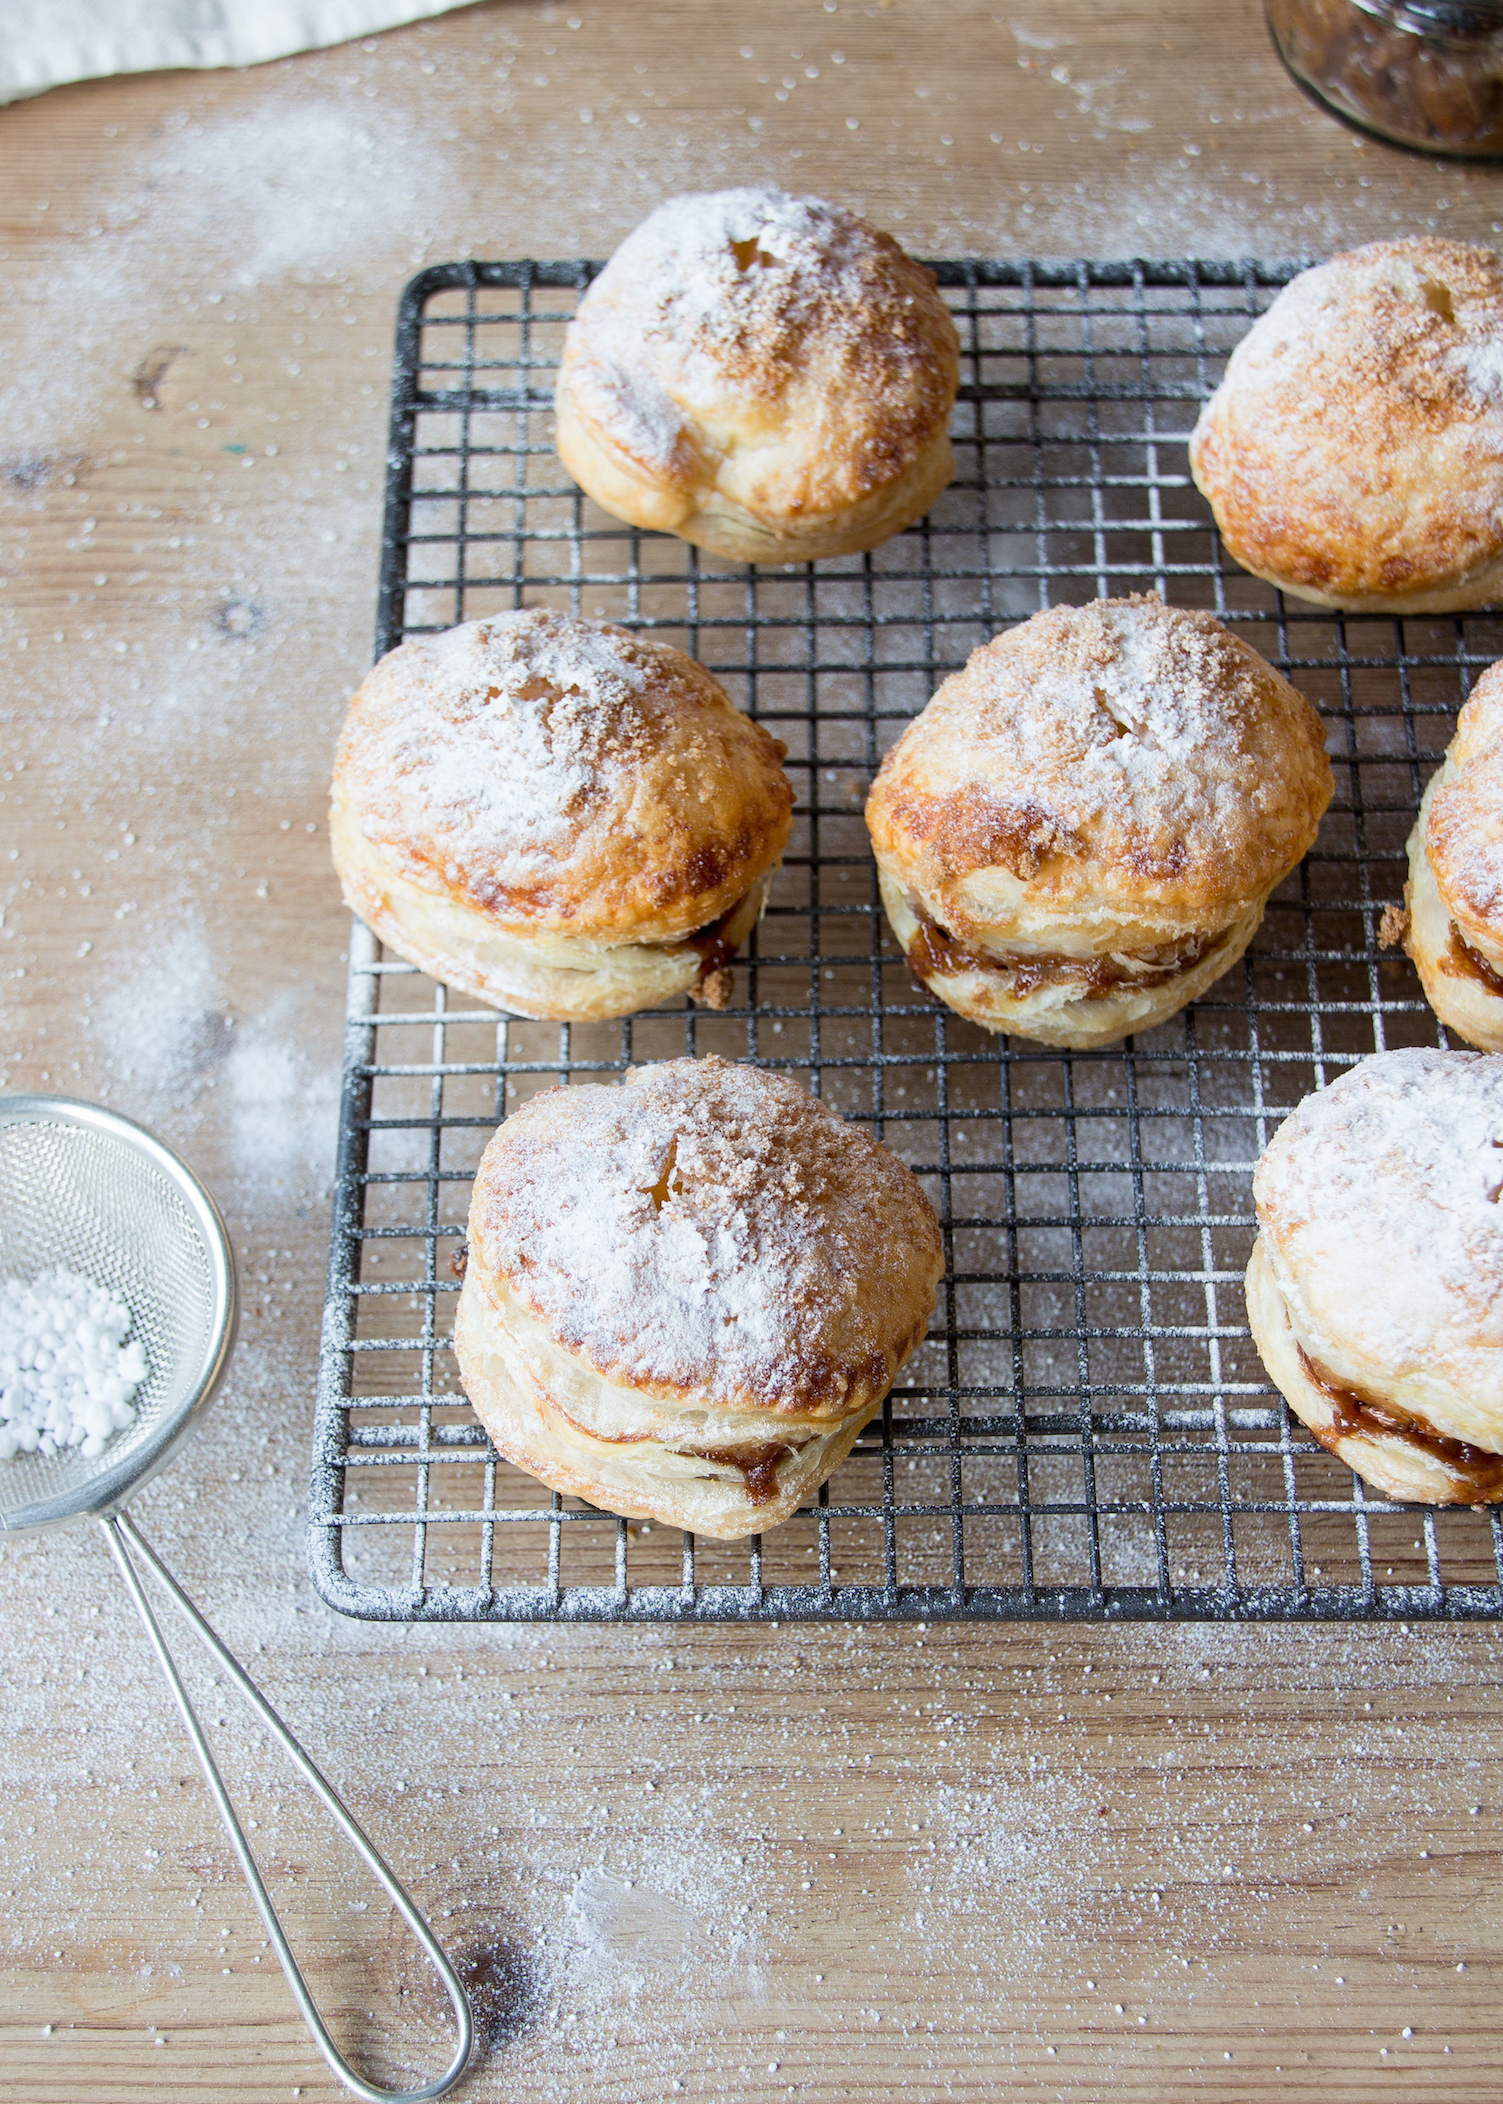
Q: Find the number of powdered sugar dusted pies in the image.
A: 7